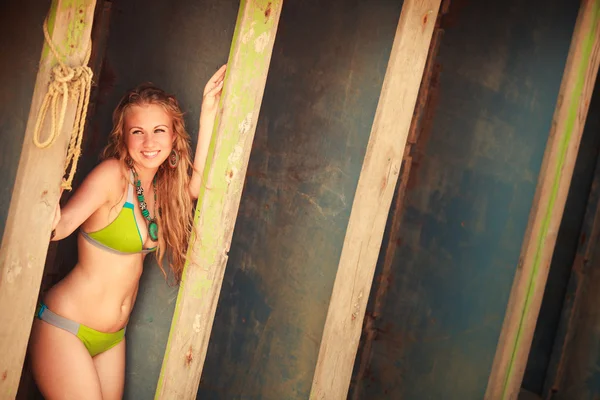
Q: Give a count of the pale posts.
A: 4